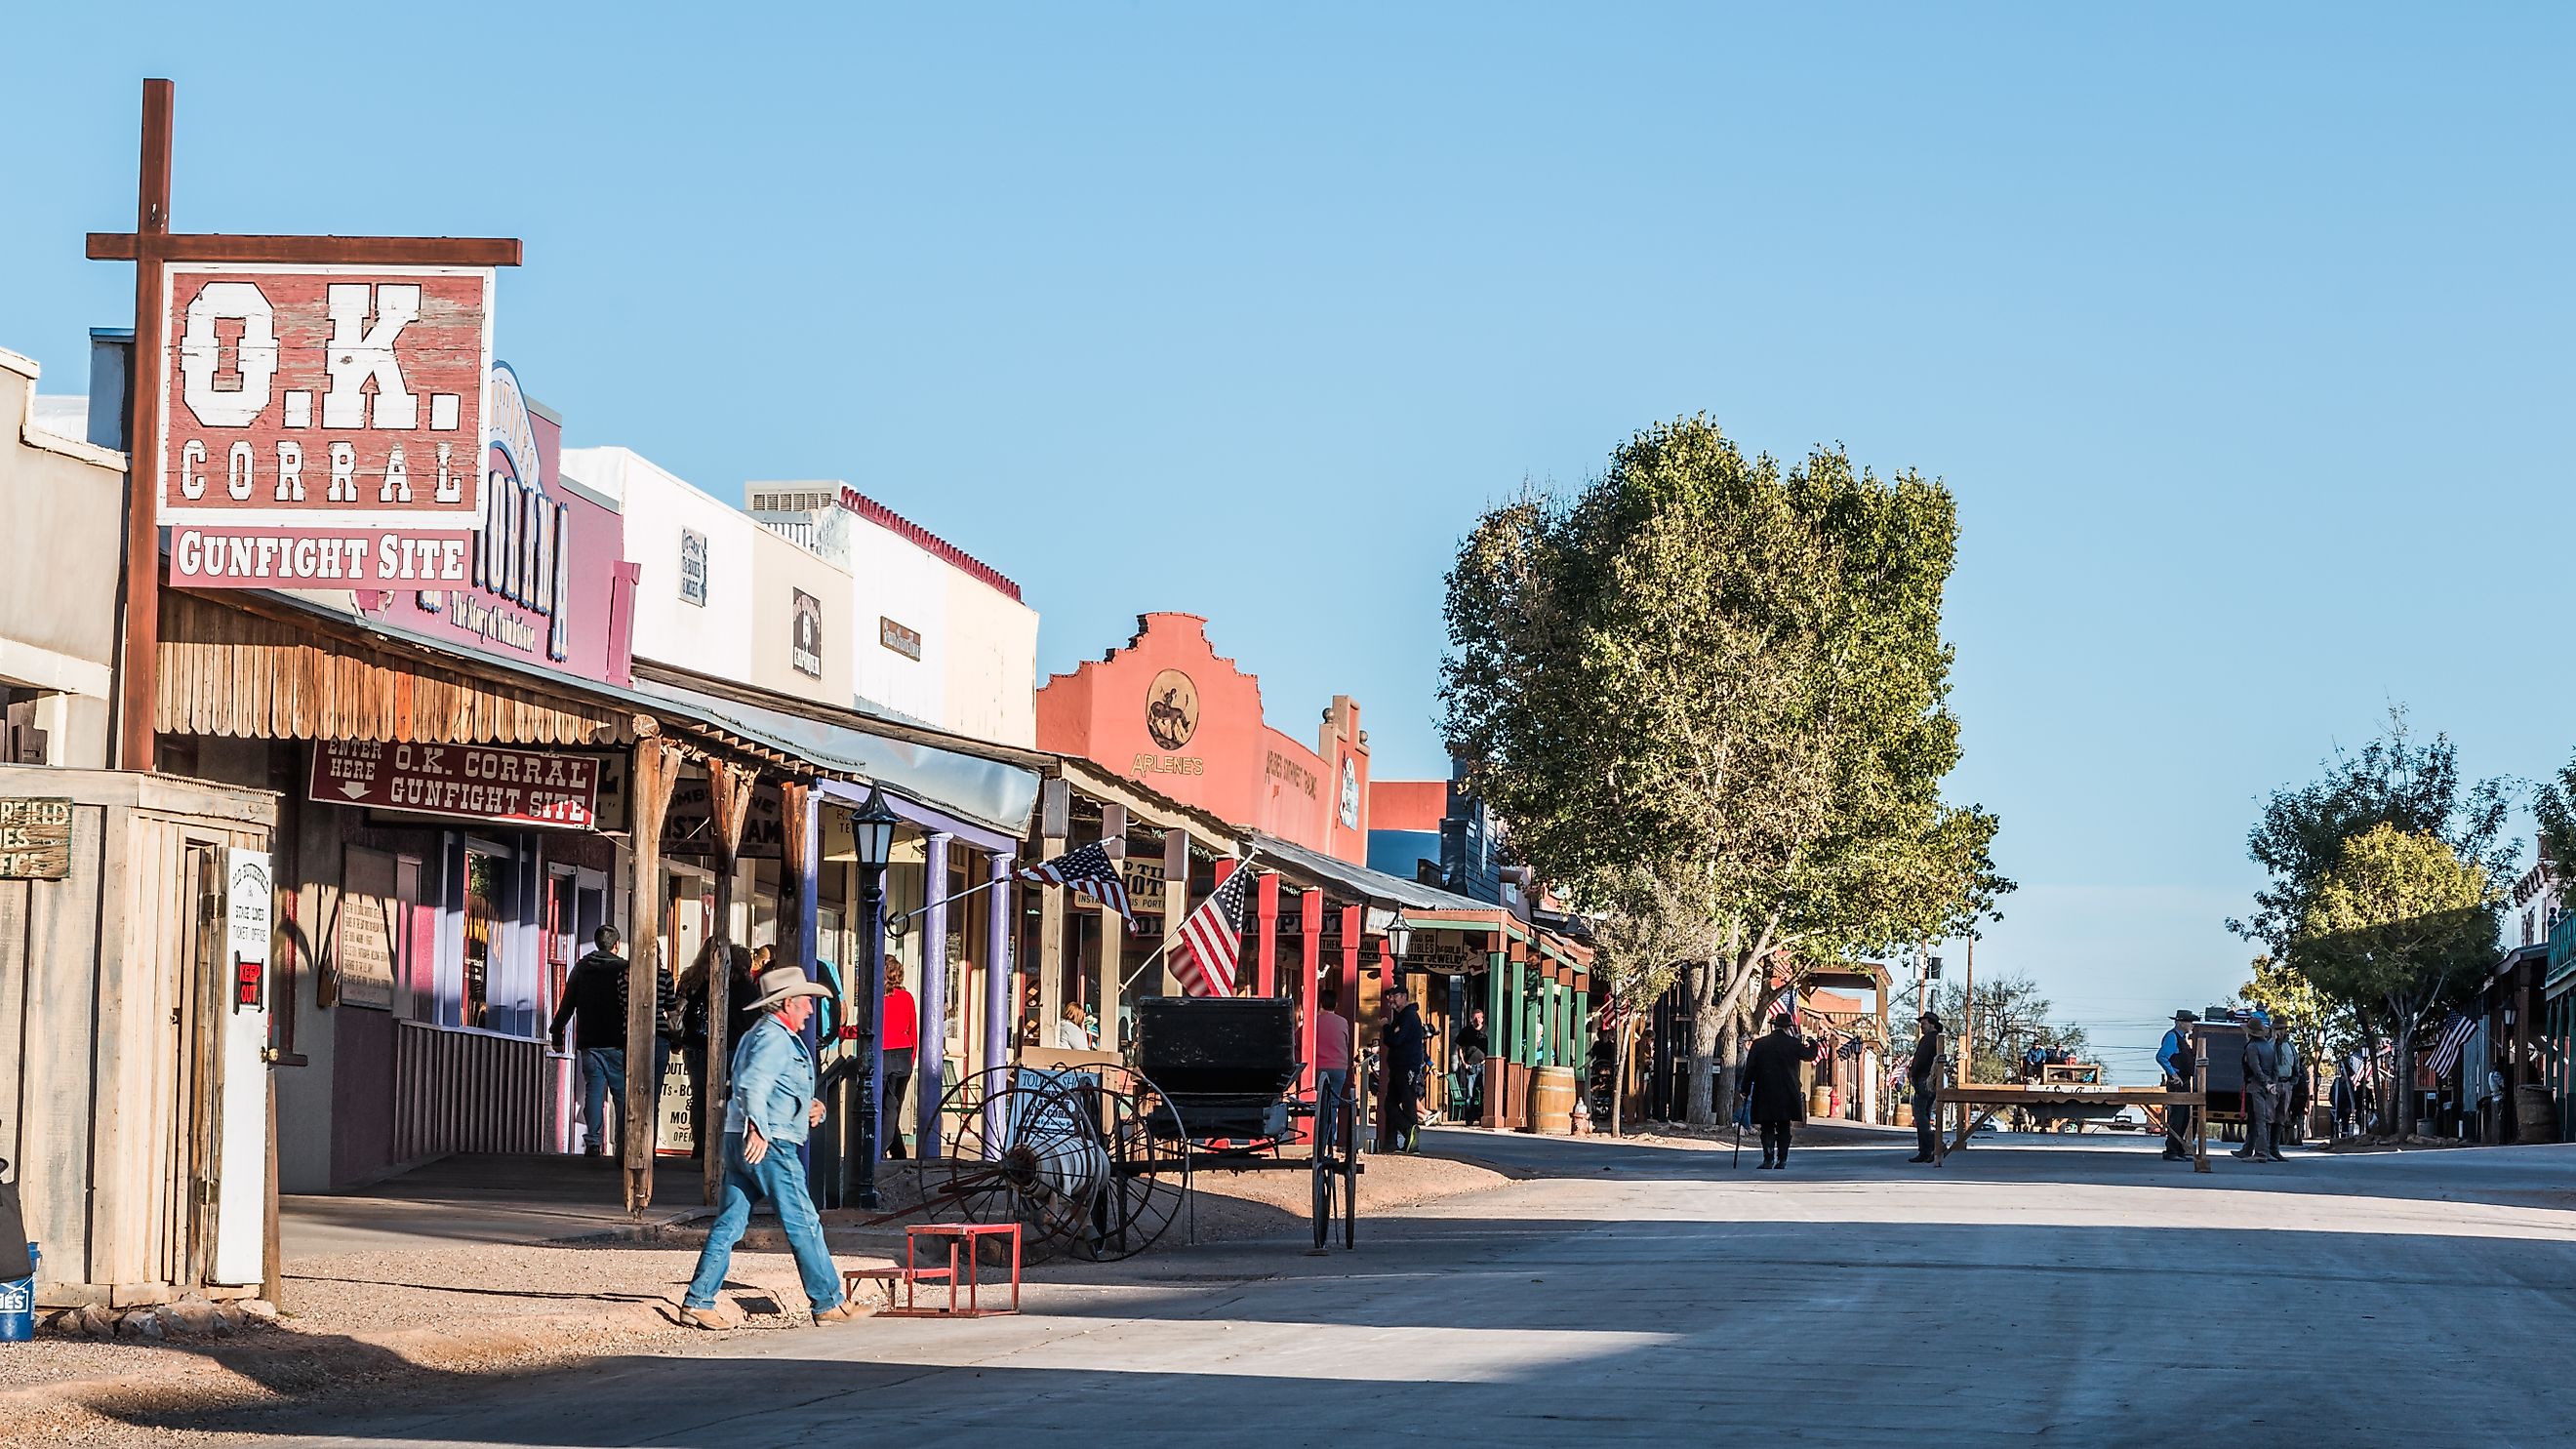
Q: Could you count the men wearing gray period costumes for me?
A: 2